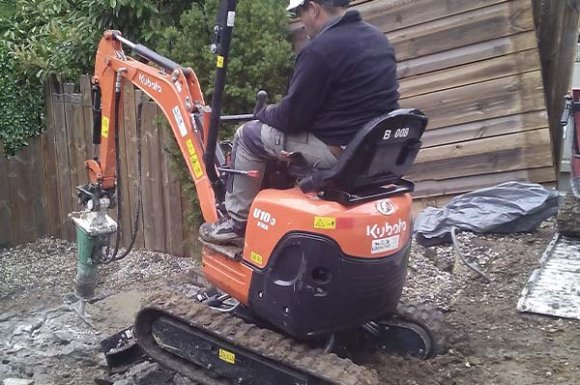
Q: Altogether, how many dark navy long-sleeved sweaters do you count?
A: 1